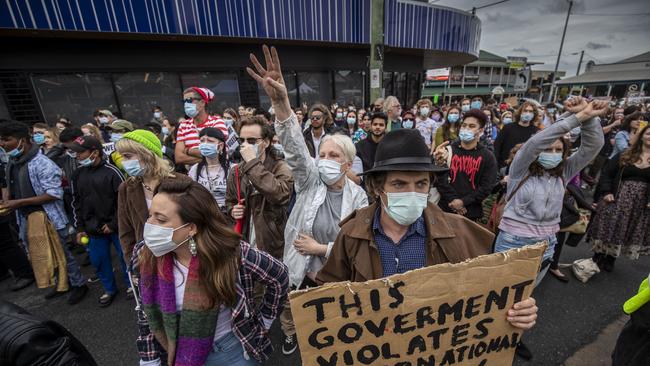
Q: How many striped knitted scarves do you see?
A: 1